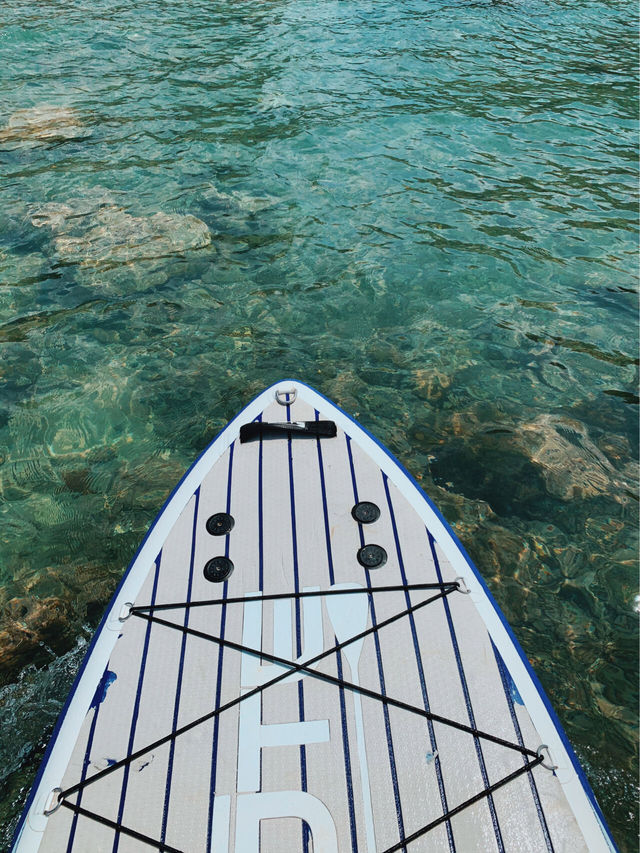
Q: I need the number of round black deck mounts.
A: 4